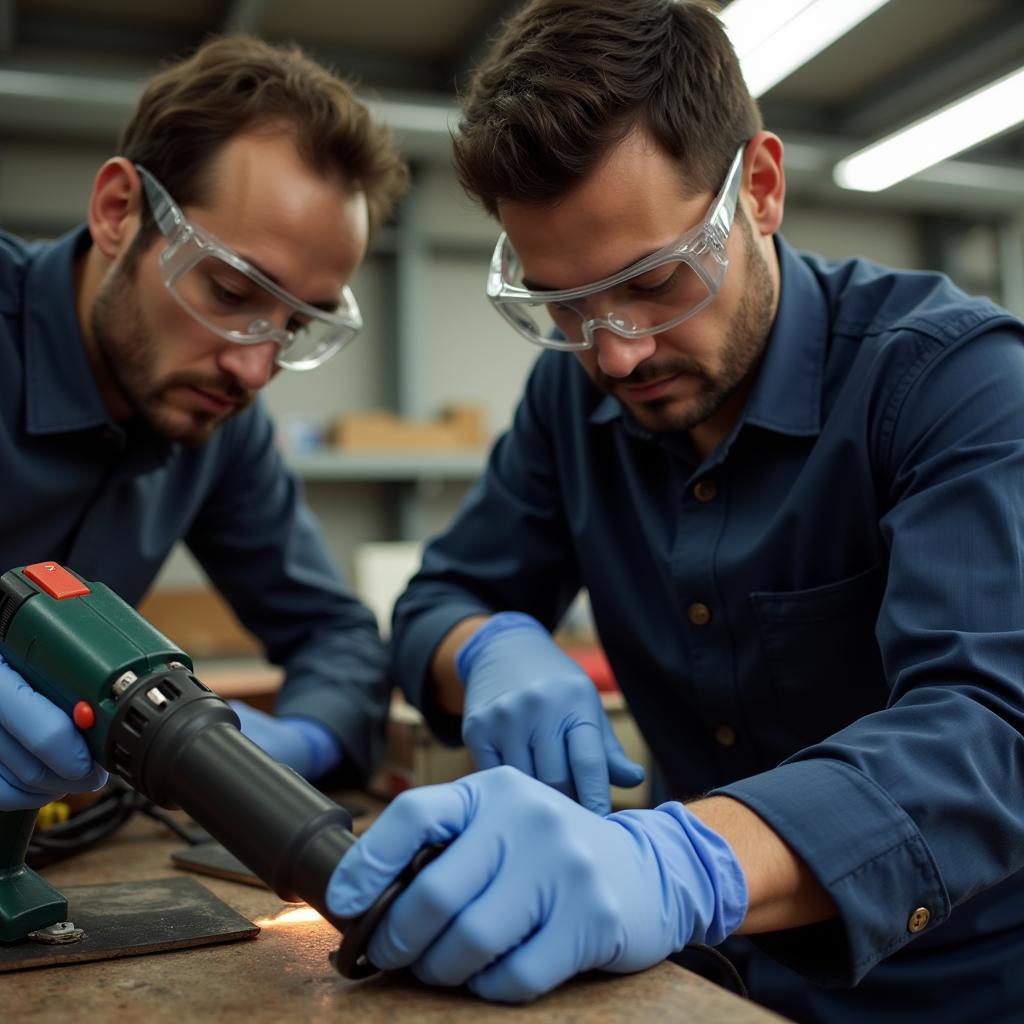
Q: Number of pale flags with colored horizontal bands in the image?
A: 0